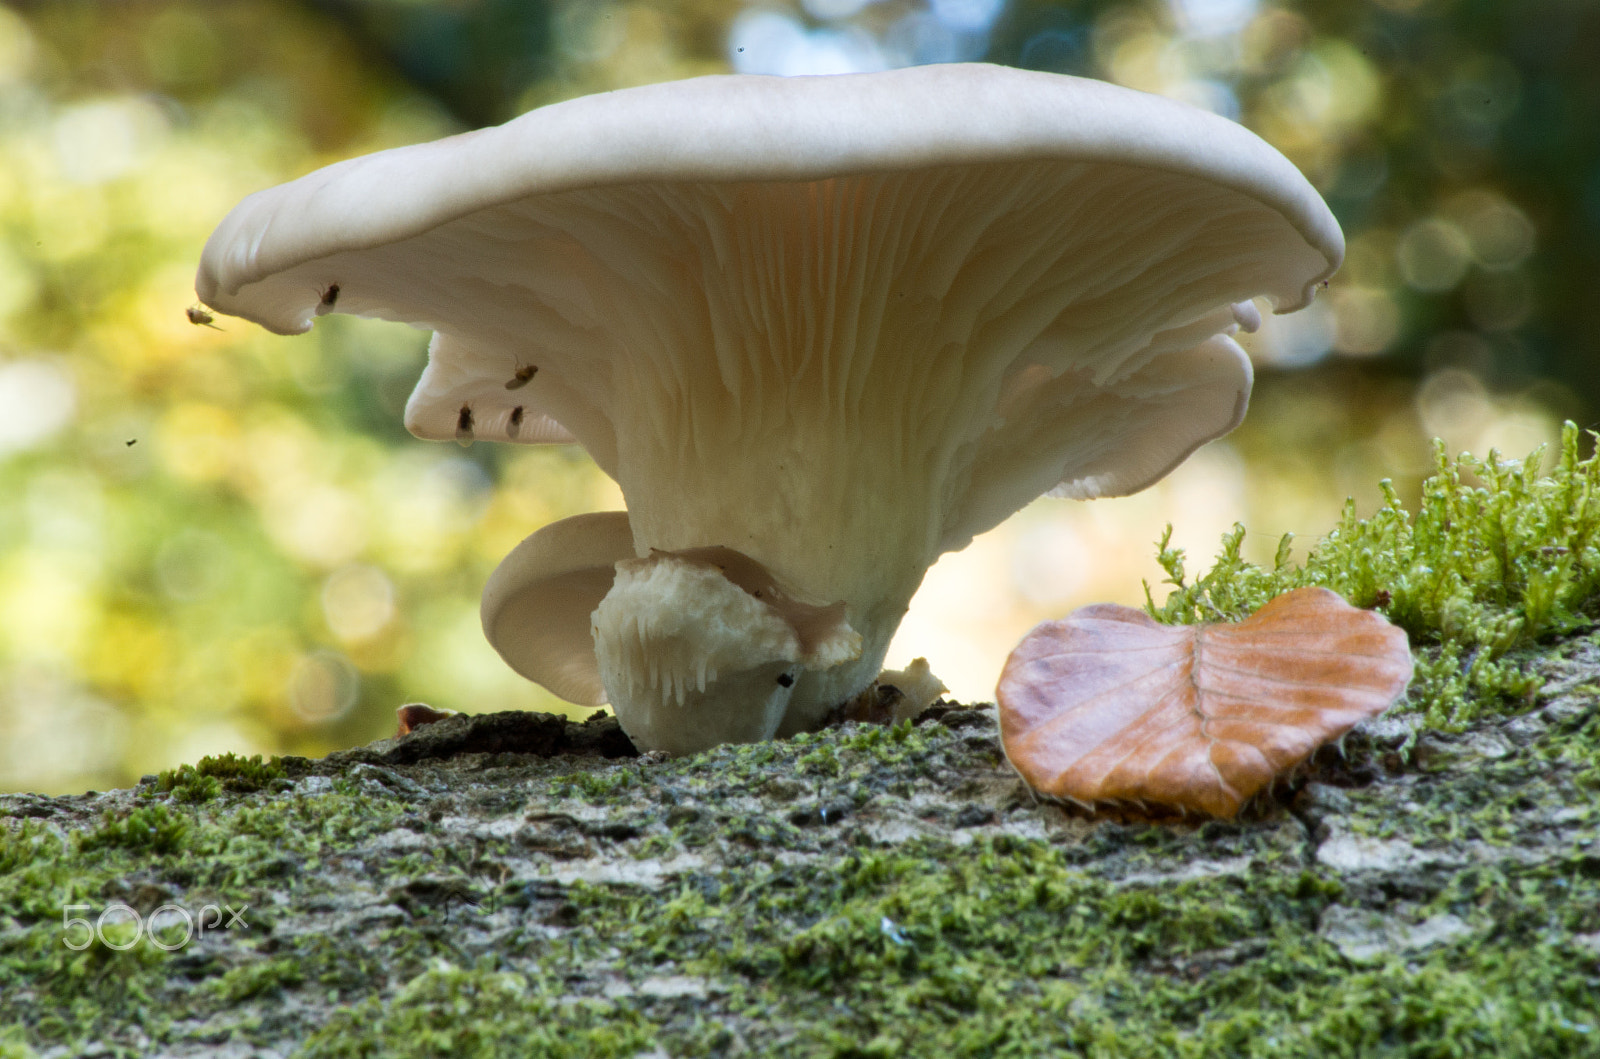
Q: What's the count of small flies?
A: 5